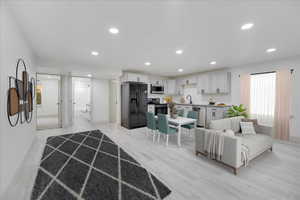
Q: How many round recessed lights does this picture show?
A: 9